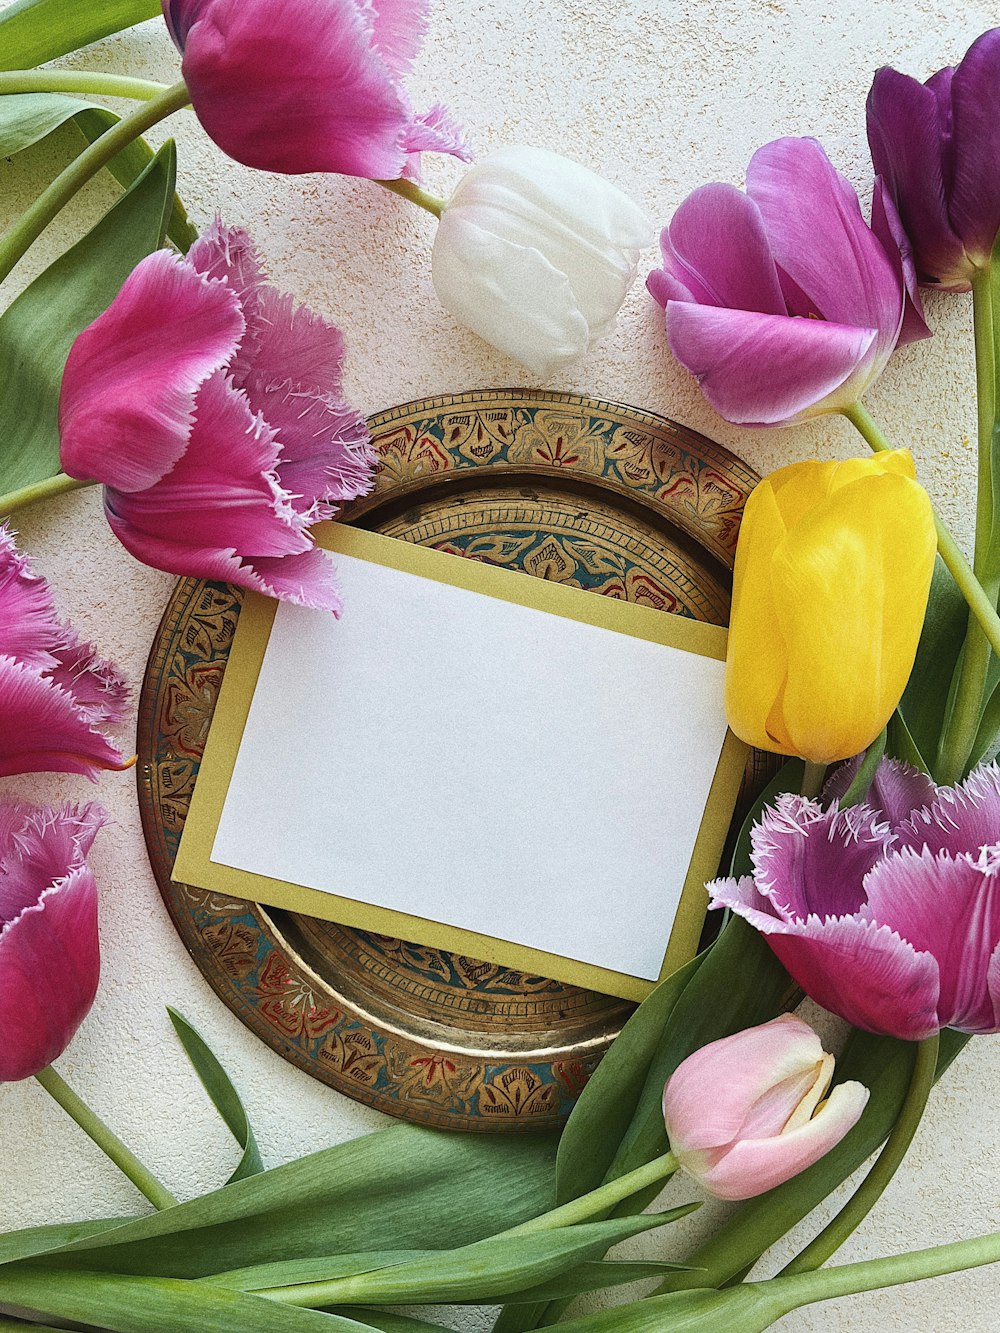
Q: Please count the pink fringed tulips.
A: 5